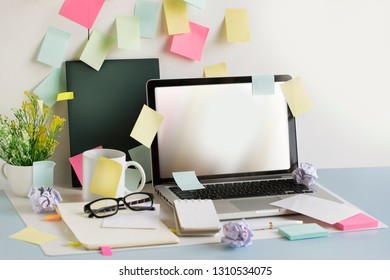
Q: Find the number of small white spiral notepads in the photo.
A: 1